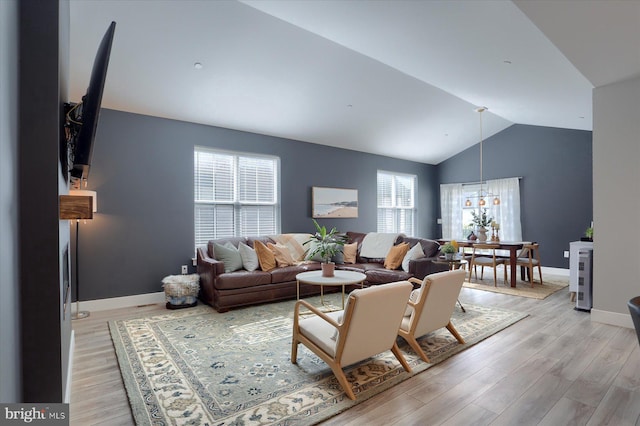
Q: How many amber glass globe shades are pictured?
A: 3